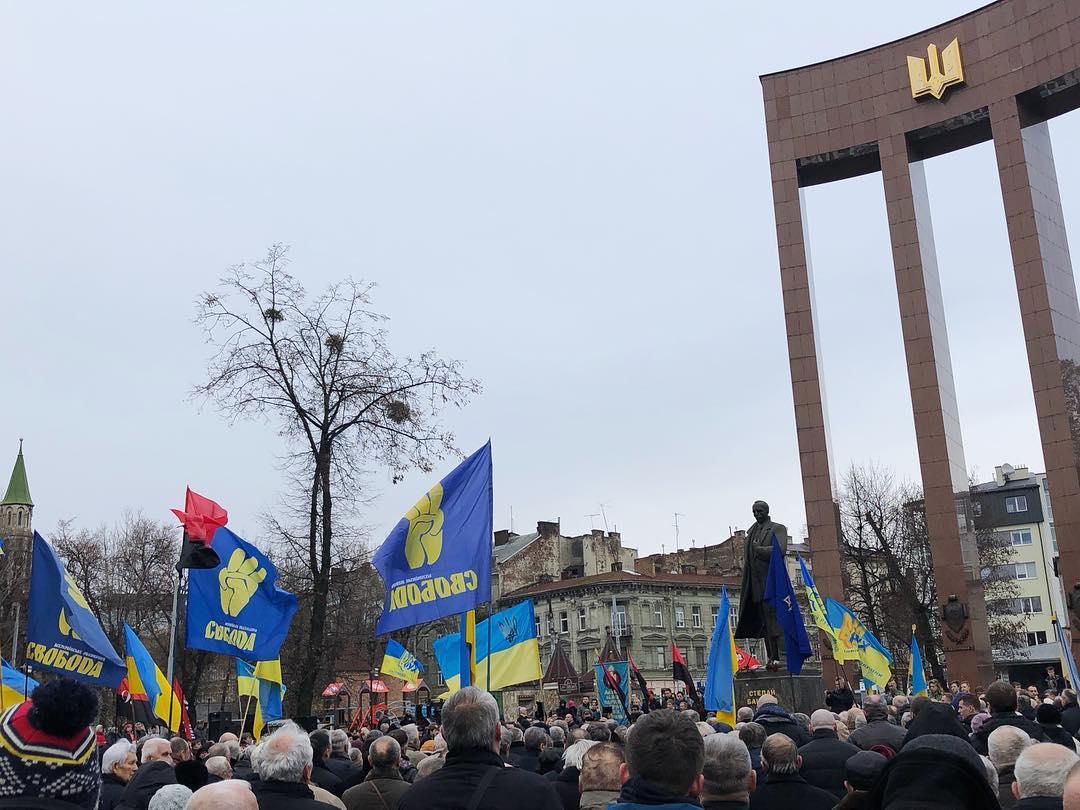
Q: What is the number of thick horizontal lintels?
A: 1